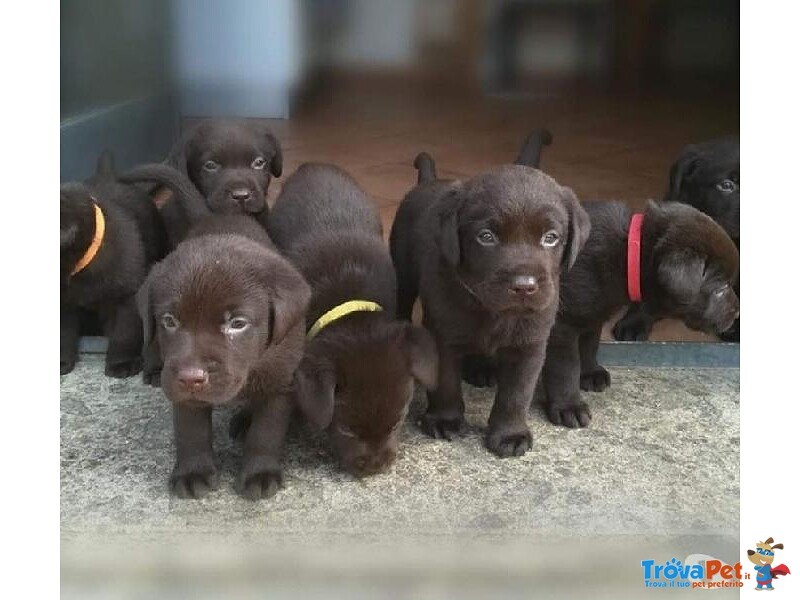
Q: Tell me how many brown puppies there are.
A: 7